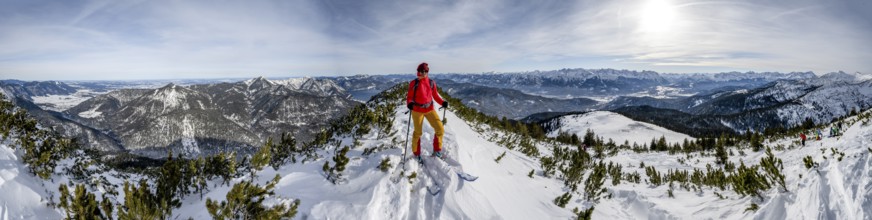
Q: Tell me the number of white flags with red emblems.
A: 0